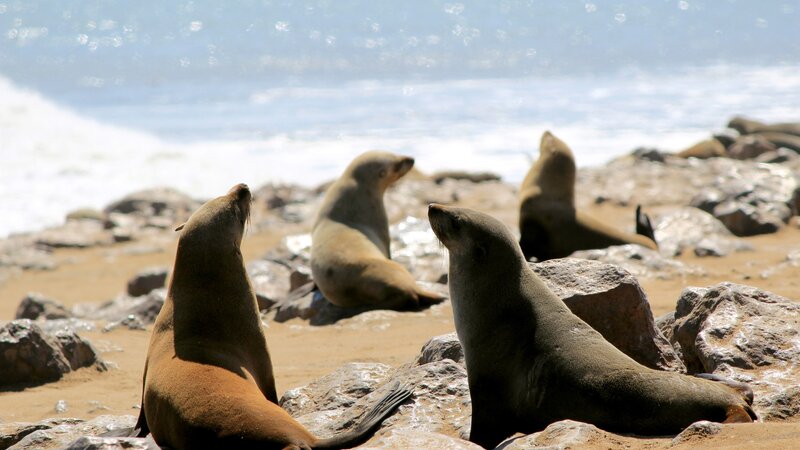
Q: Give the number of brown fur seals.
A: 4